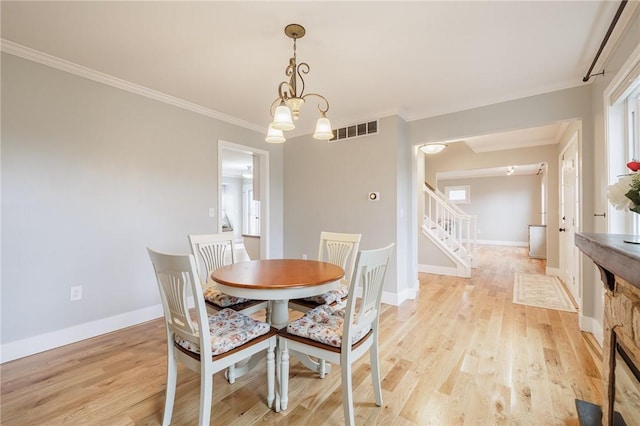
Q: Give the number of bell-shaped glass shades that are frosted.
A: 3